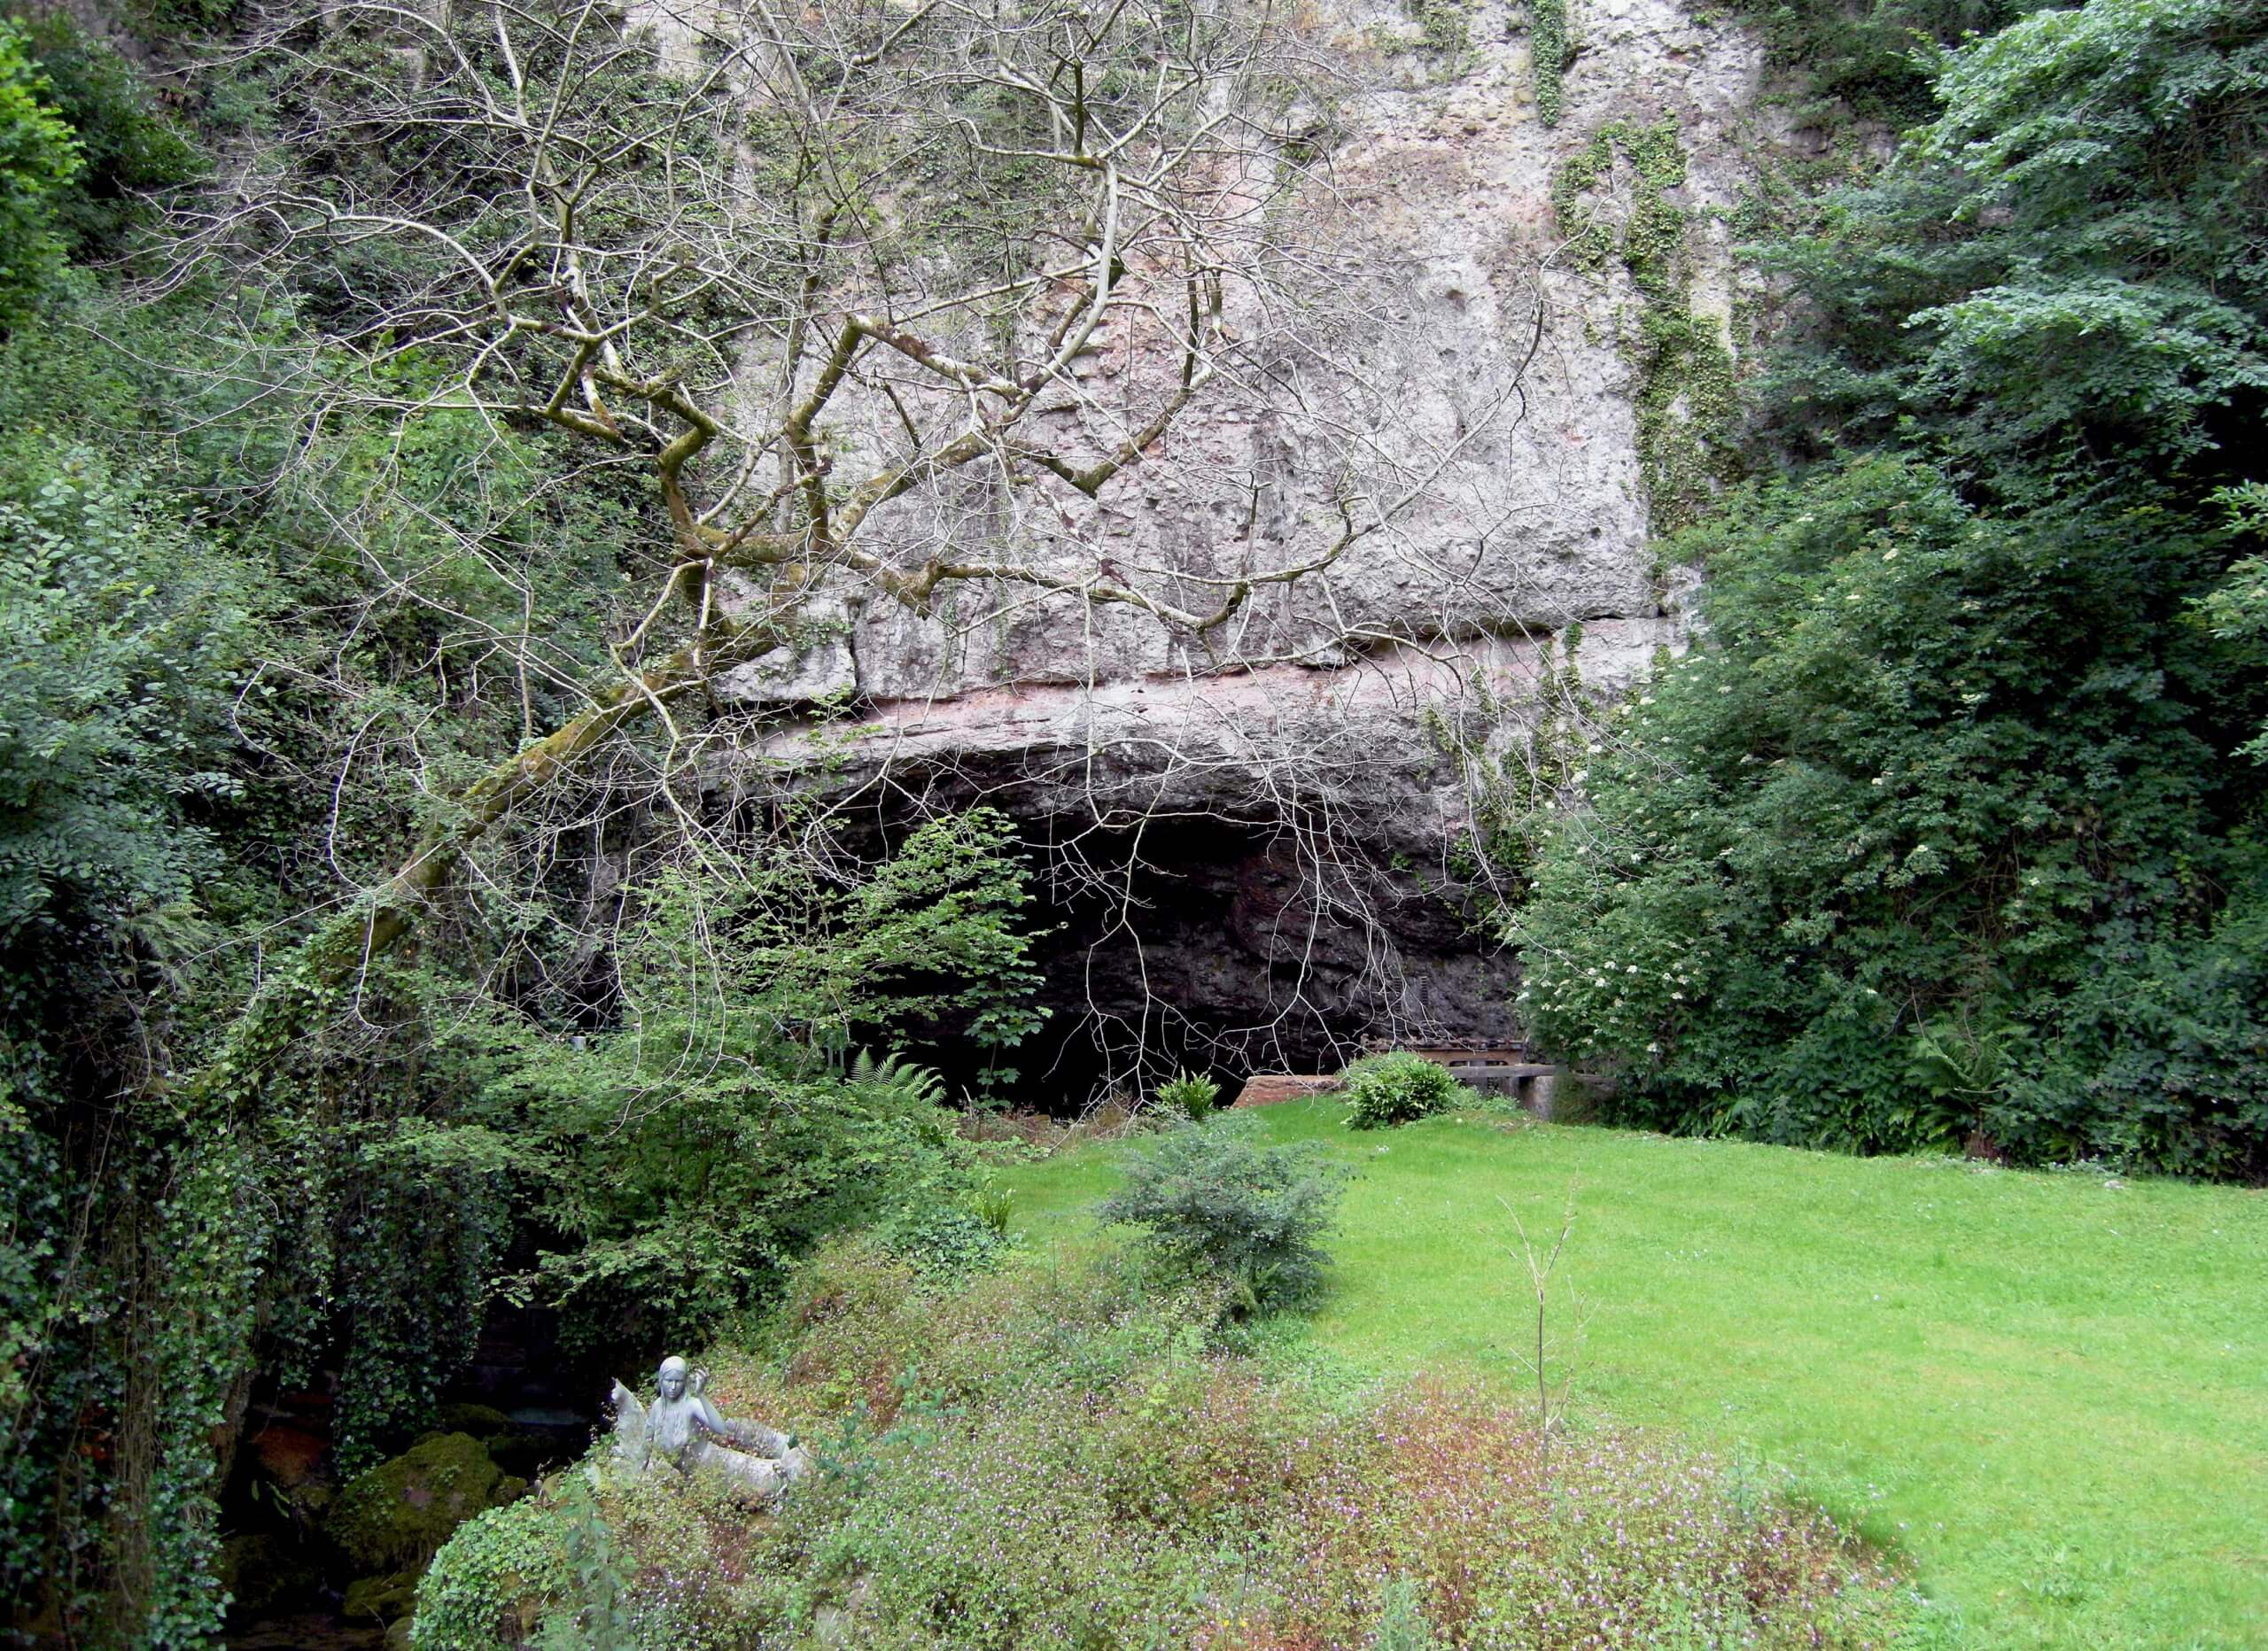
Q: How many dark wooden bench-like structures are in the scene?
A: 1